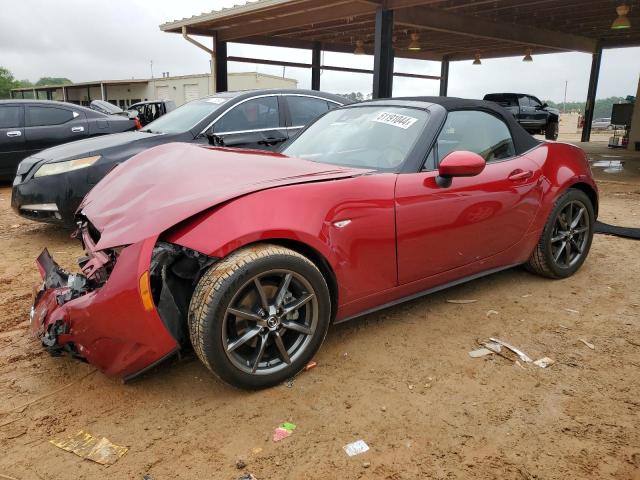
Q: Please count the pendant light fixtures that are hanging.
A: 5